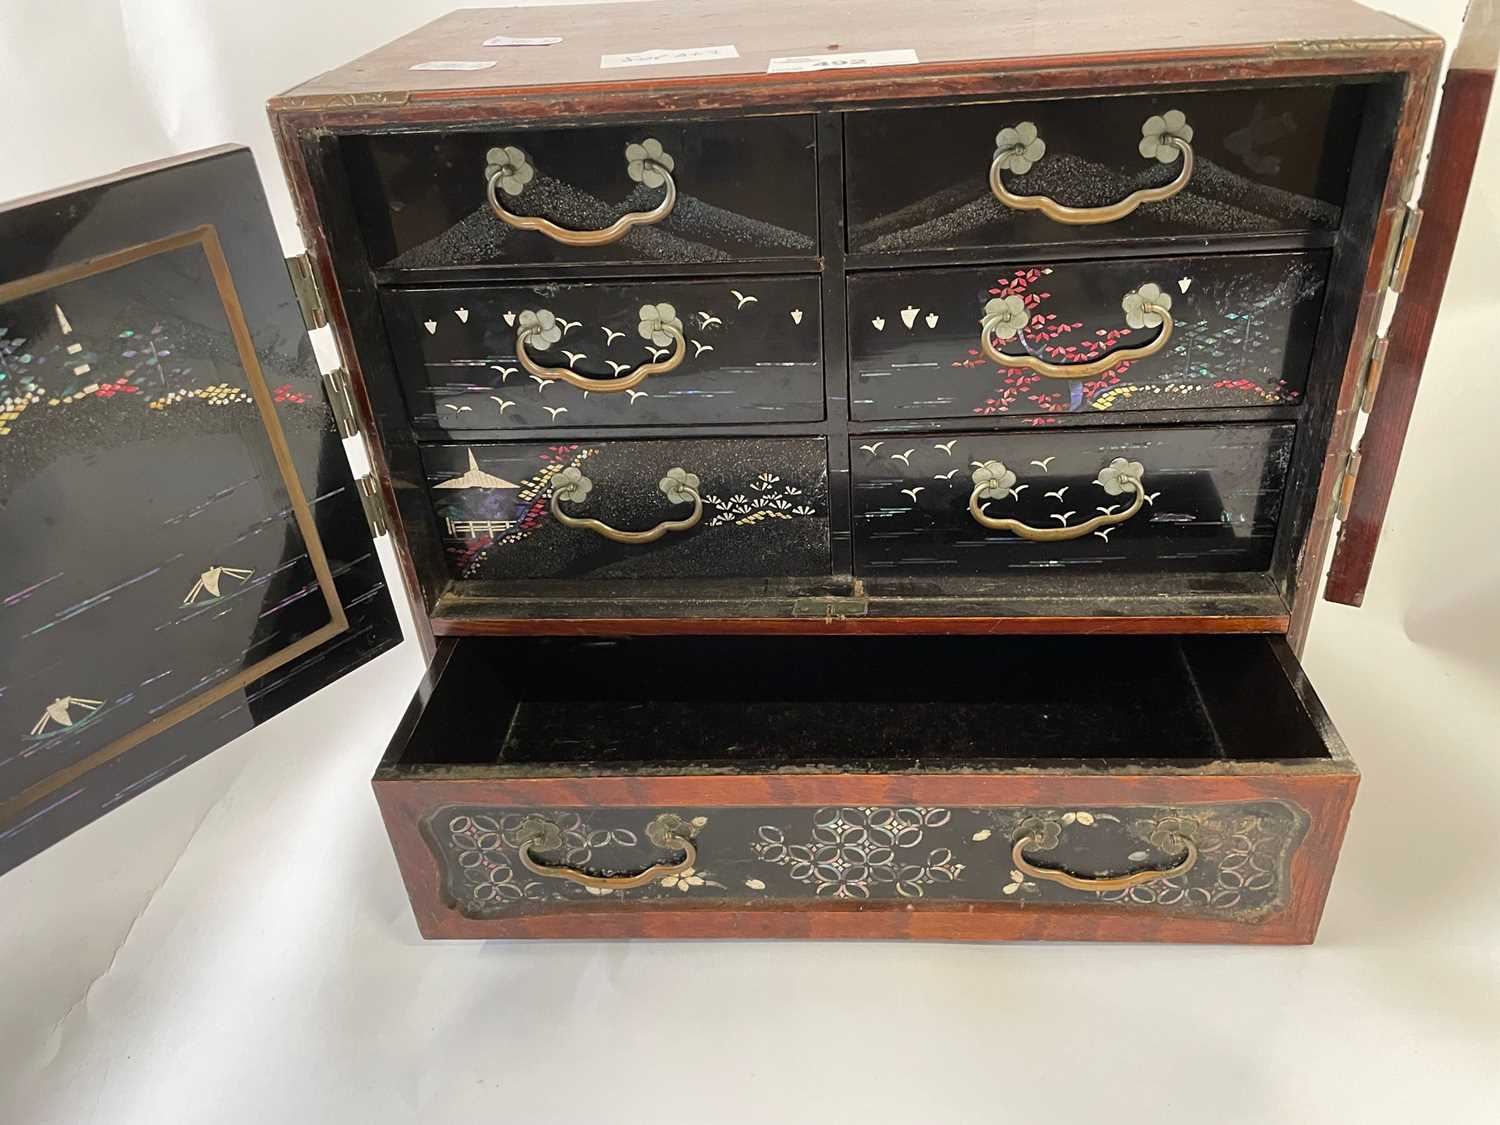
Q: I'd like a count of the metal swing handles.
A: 8